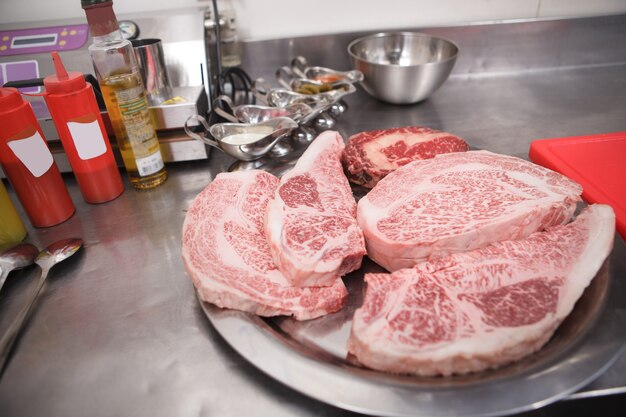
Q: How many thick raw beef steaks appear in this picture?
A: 5